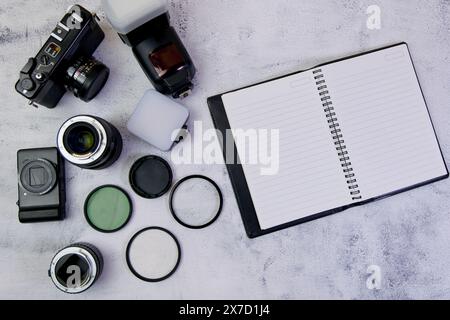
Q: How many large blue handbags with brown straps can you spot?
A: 0